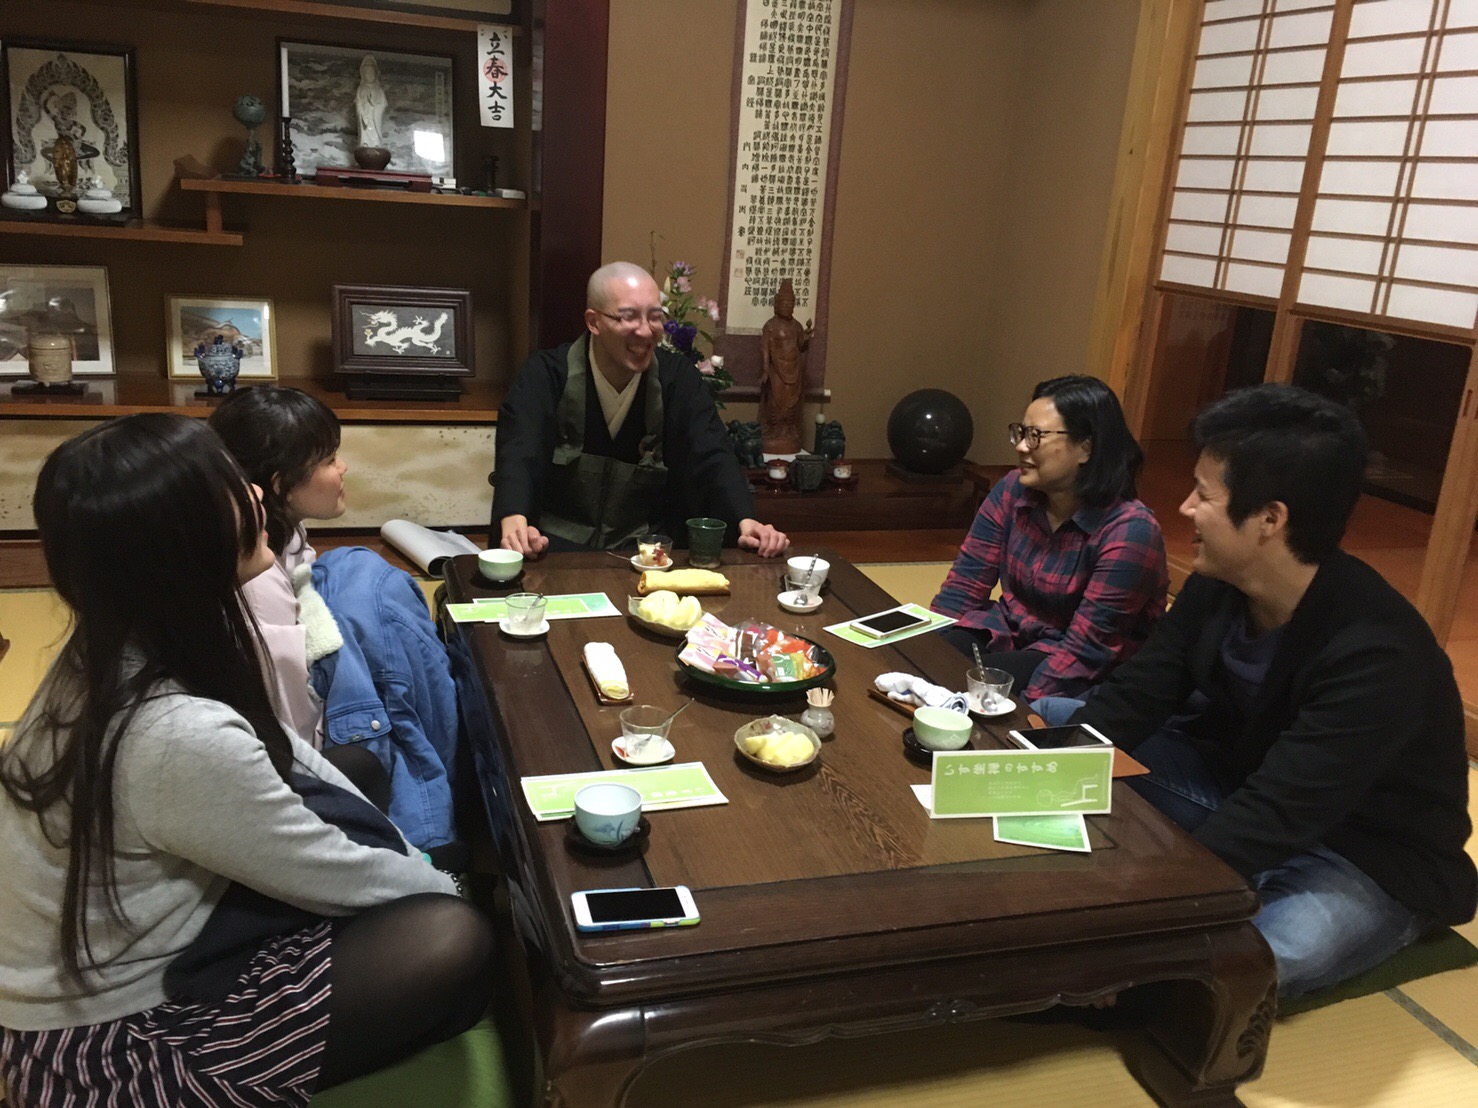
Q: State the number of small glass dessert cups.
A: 5